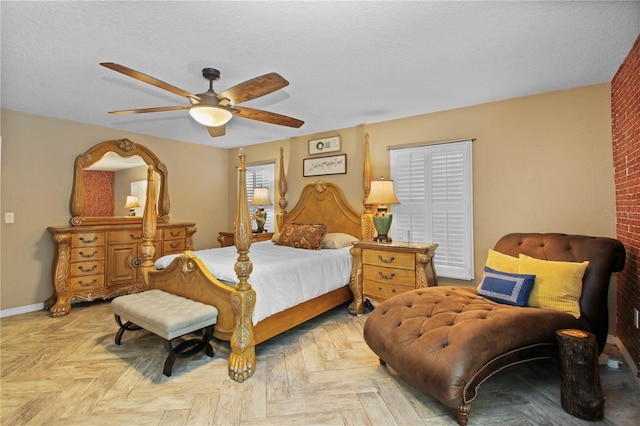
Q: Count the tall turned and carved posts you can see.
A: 4